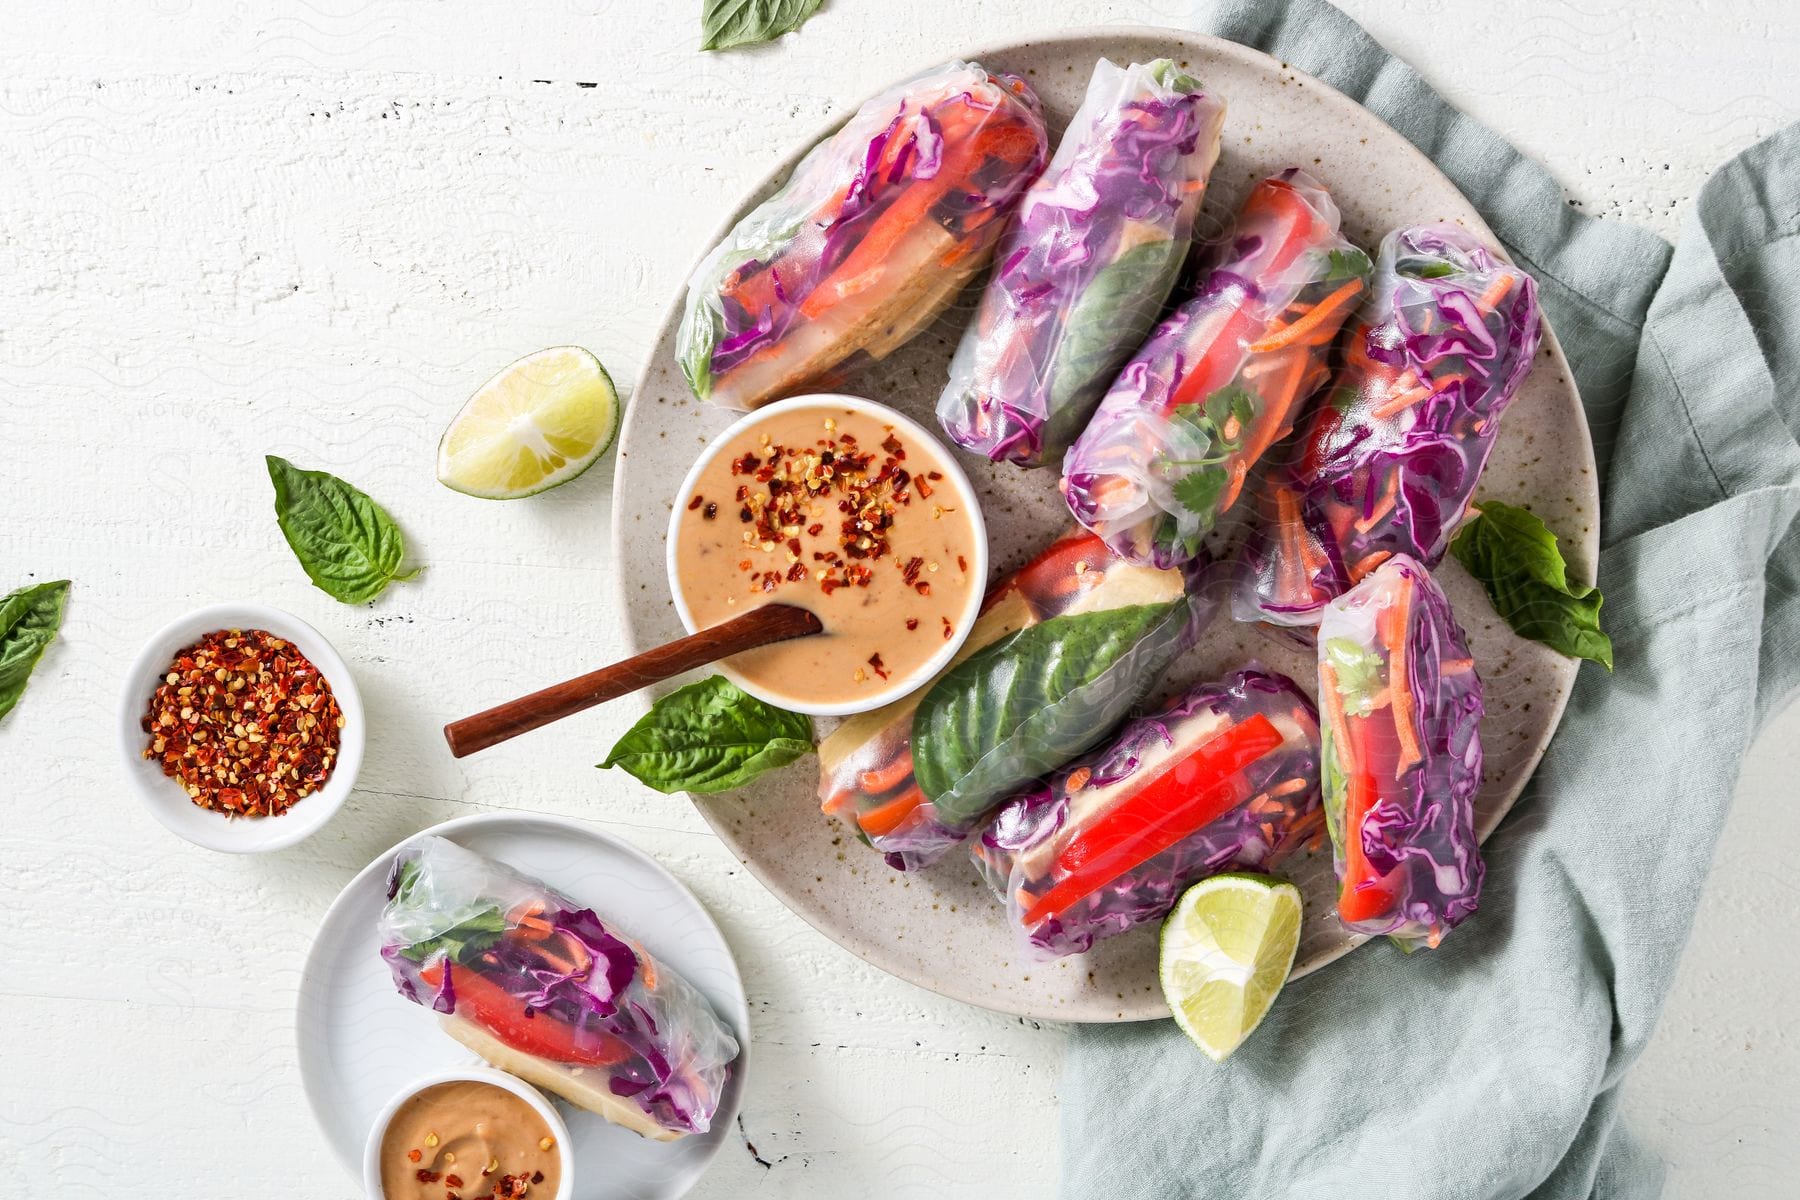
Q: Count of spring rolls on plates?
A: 8